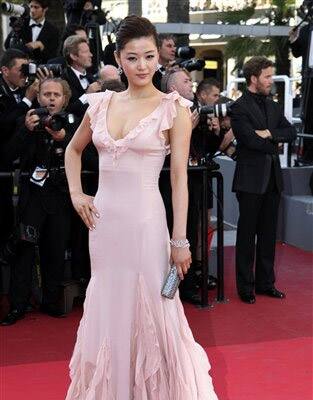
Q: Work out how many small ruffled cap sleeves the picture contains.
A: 2